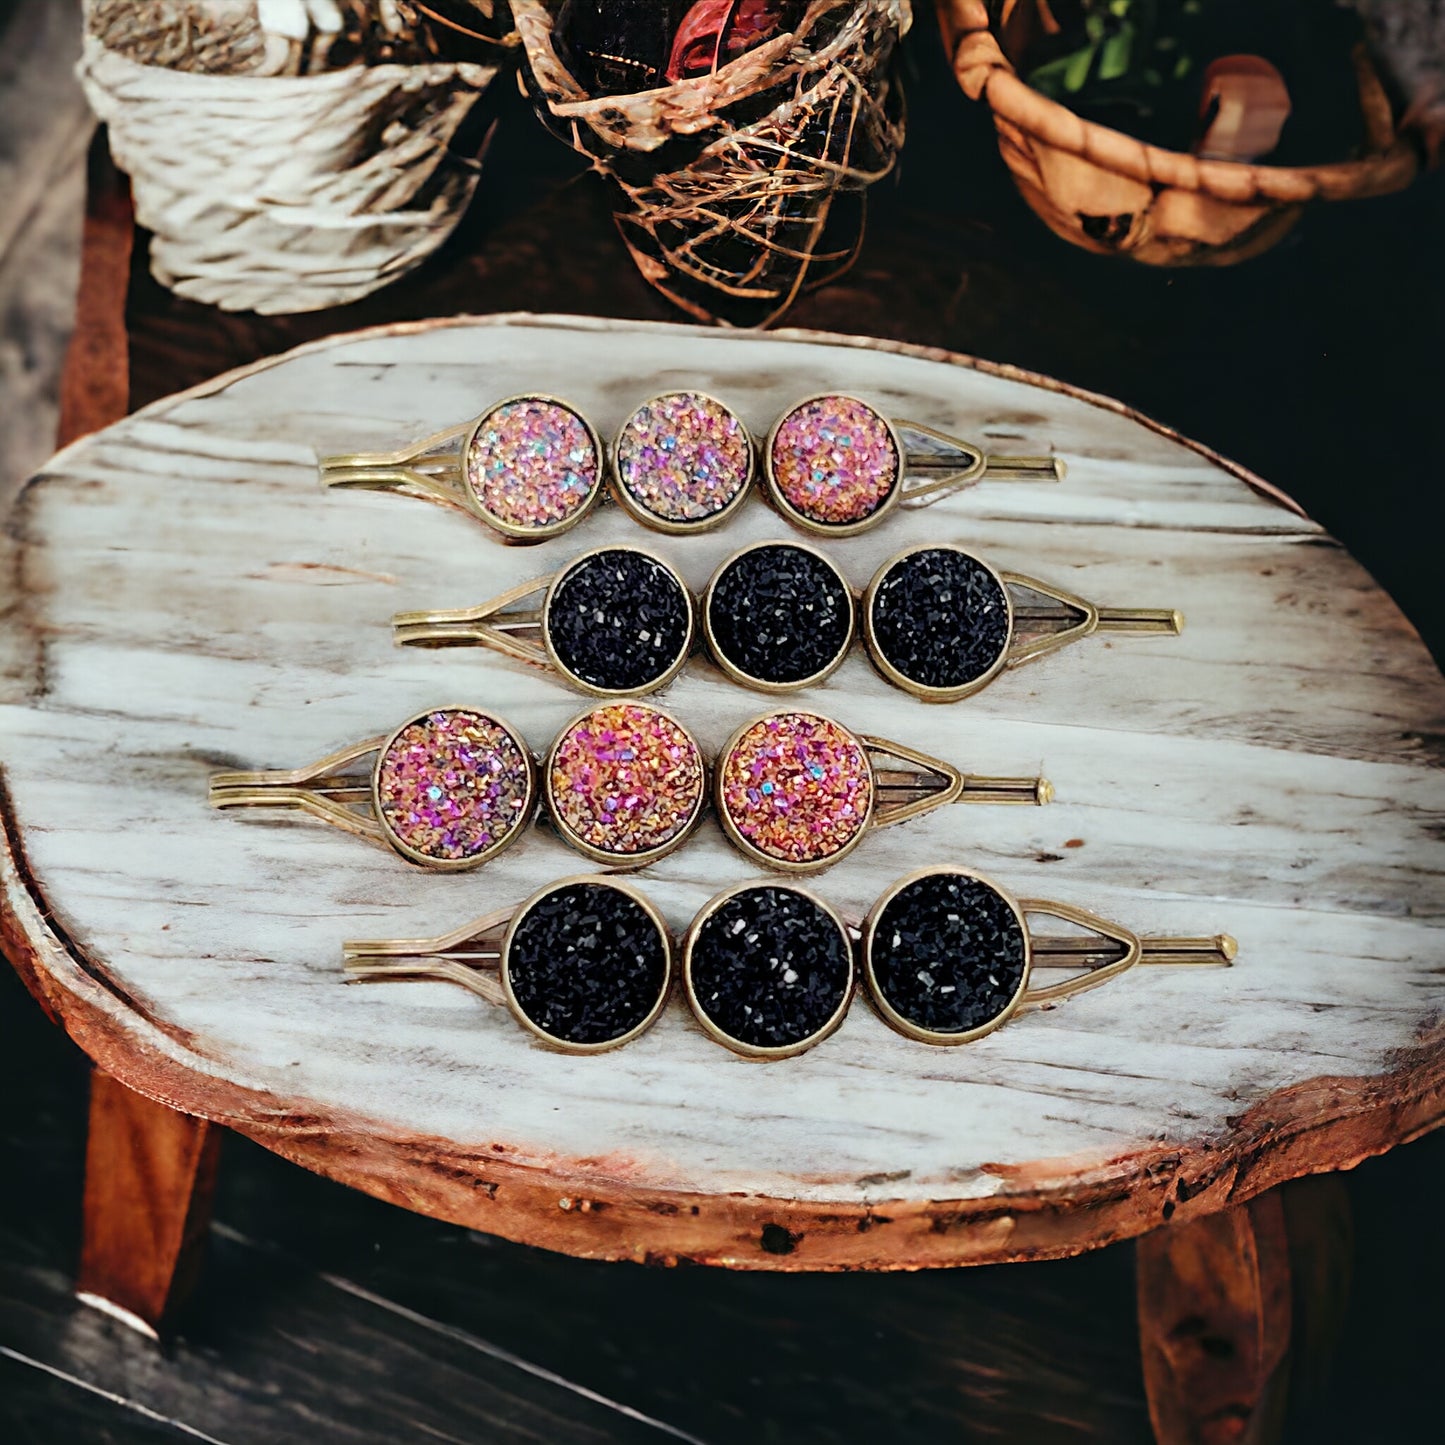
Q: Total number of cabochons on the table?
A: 12